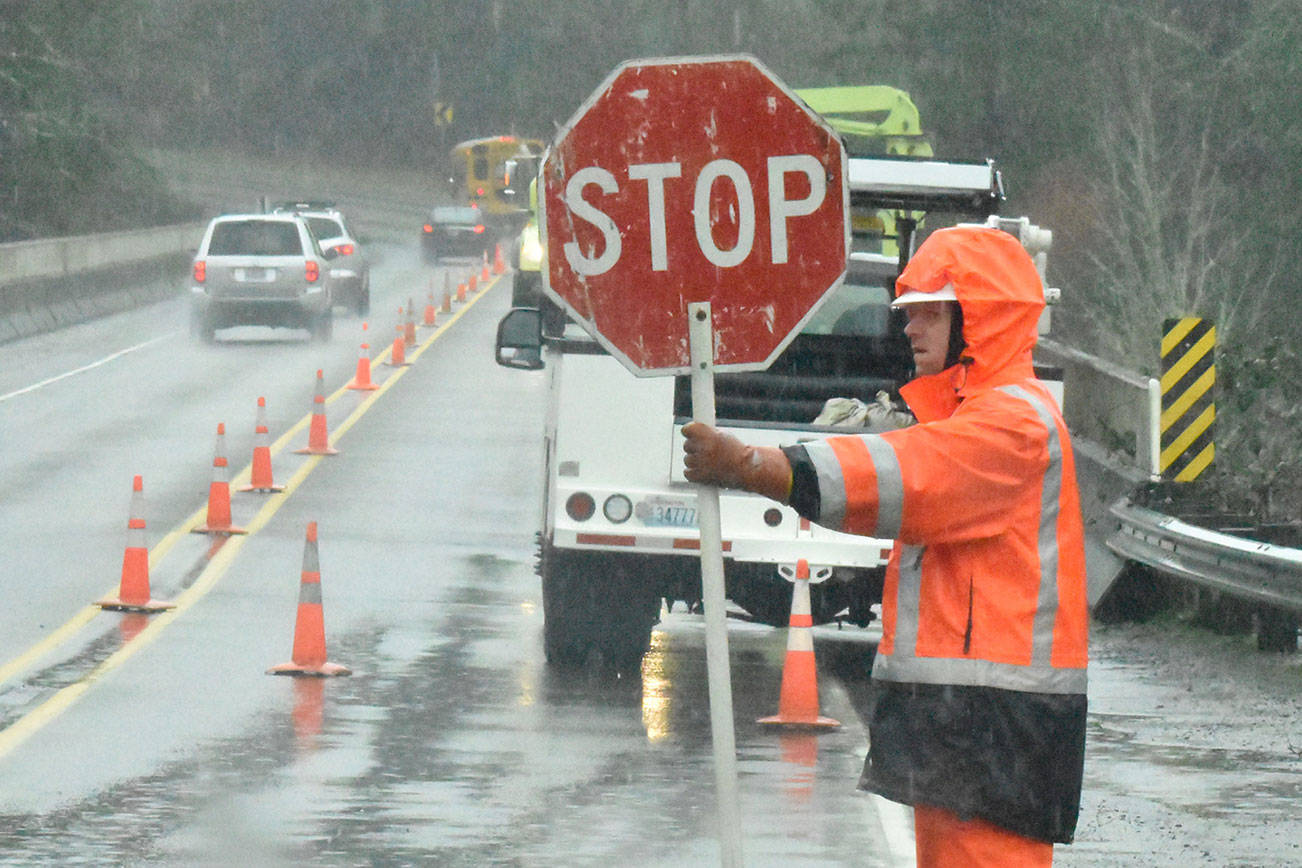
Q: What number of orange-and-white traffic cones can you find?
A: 15